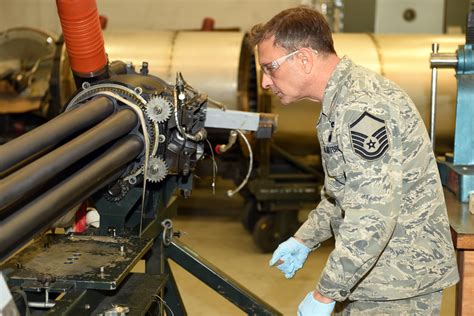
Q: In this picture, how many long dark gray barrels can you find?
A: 3